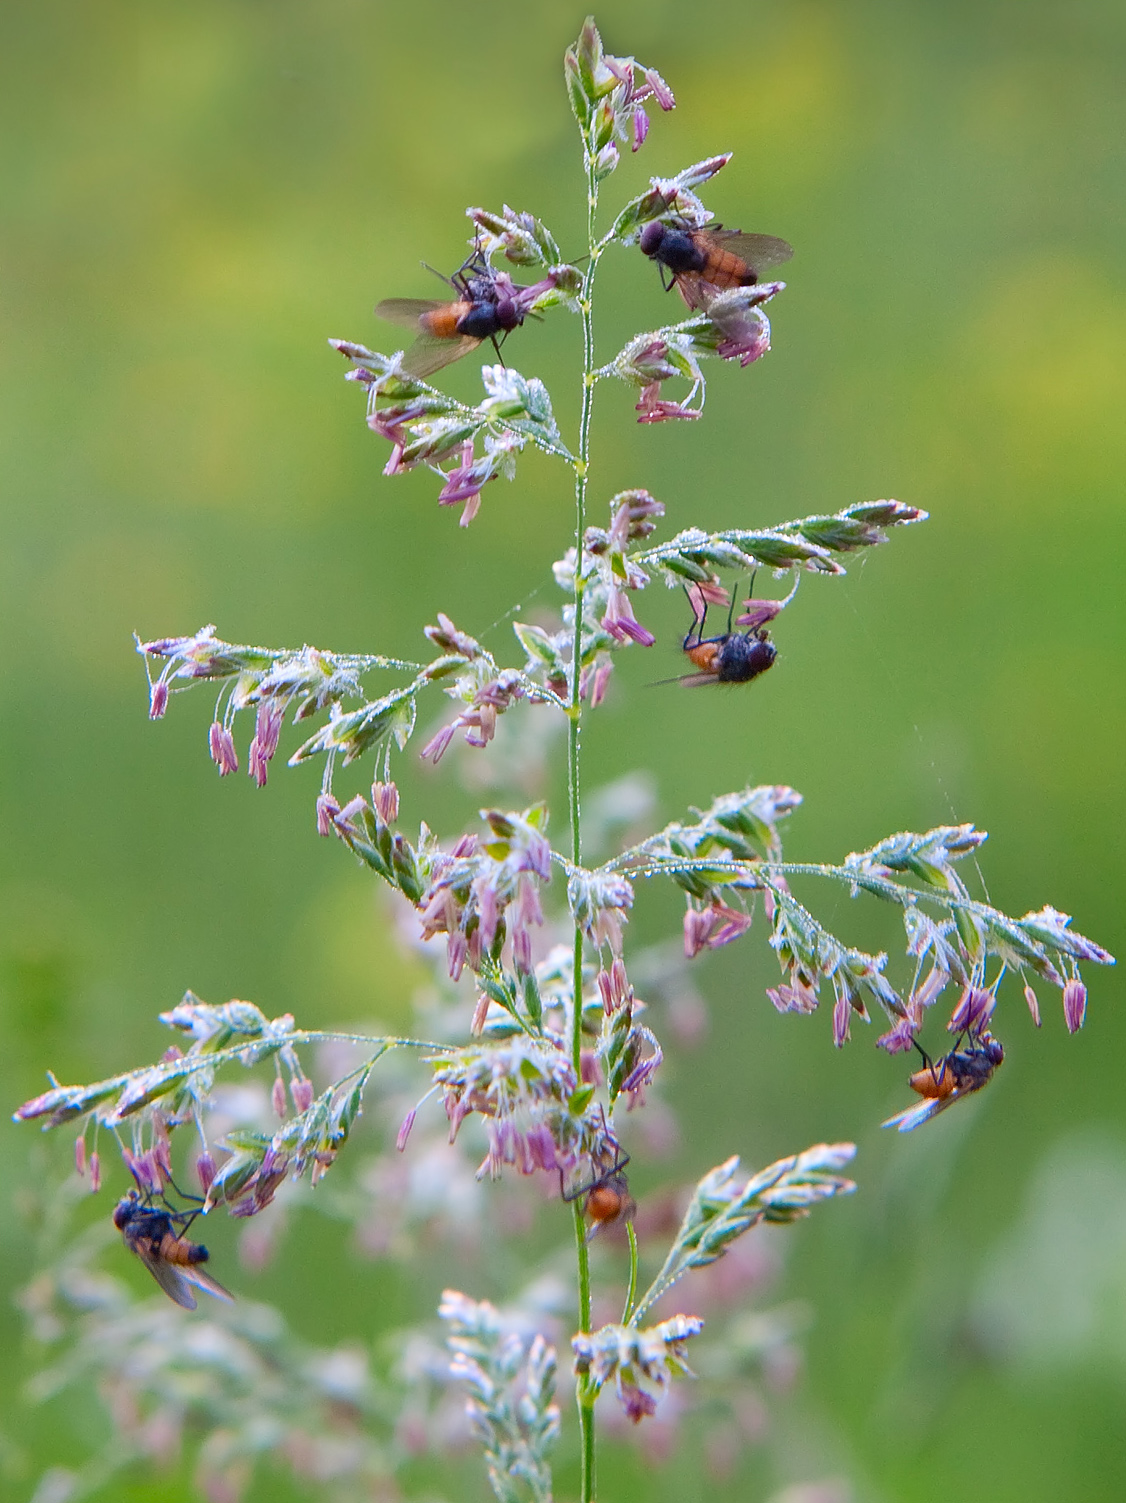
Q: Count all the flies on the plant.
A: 6